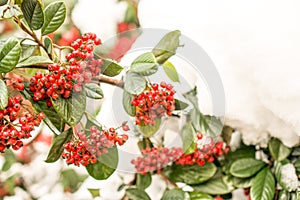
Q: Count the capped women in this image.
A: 0